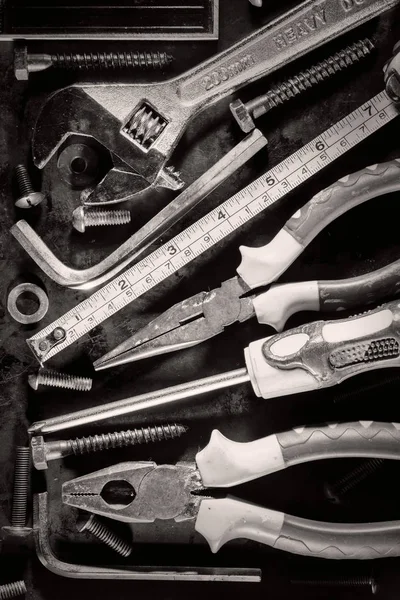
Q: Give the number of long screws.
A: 3